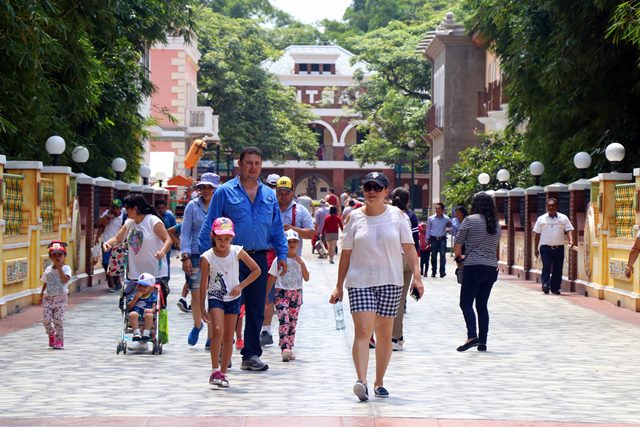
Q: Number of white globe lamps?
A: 10